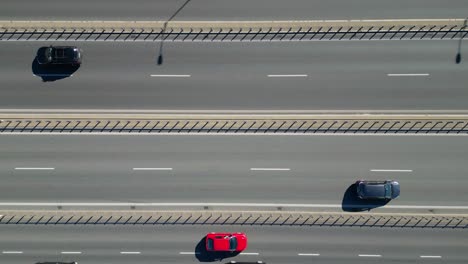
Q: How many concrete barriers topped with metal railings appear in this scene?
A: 3